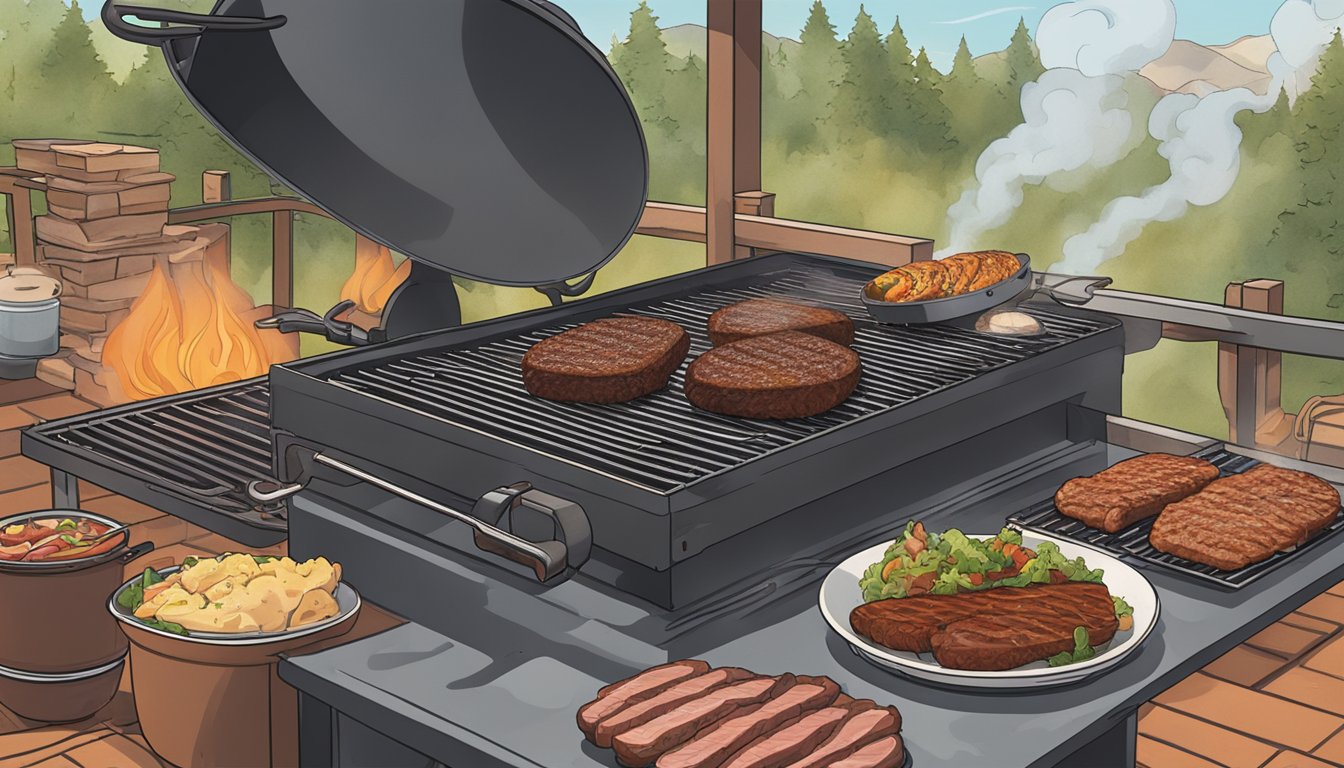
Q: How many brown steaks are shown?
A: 7